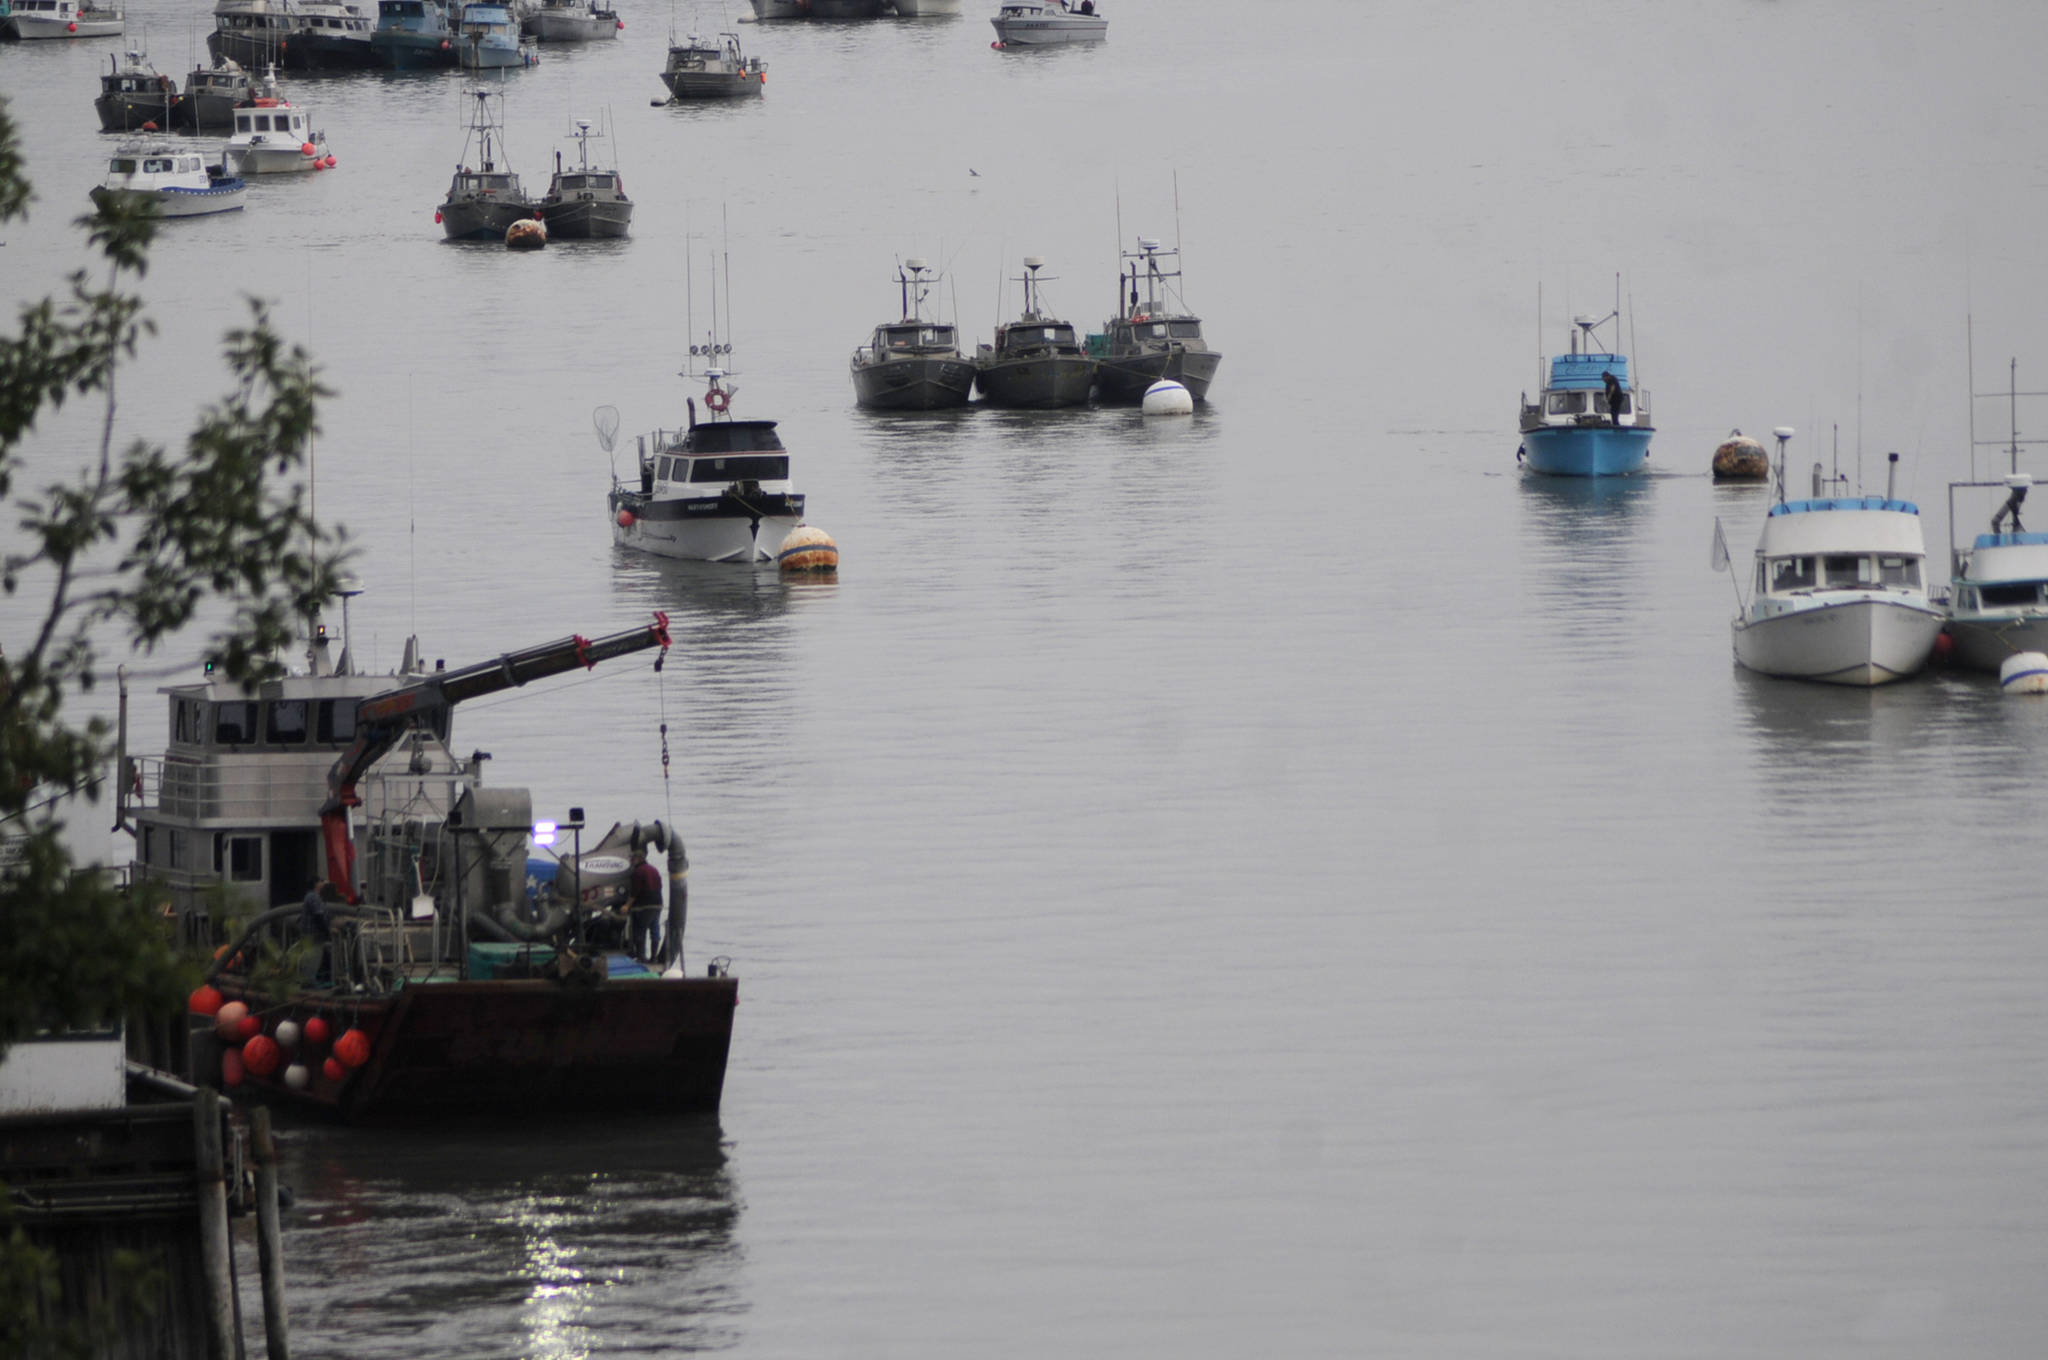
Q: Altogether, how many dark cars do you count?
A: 0